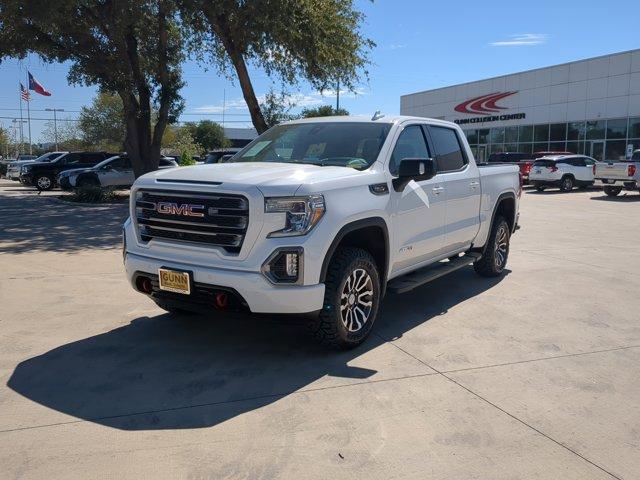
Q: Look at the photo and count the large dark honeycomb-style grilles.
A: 1